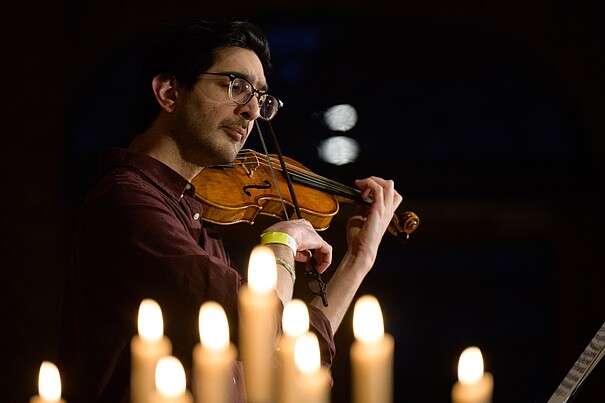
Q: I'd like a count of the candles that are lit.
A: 9